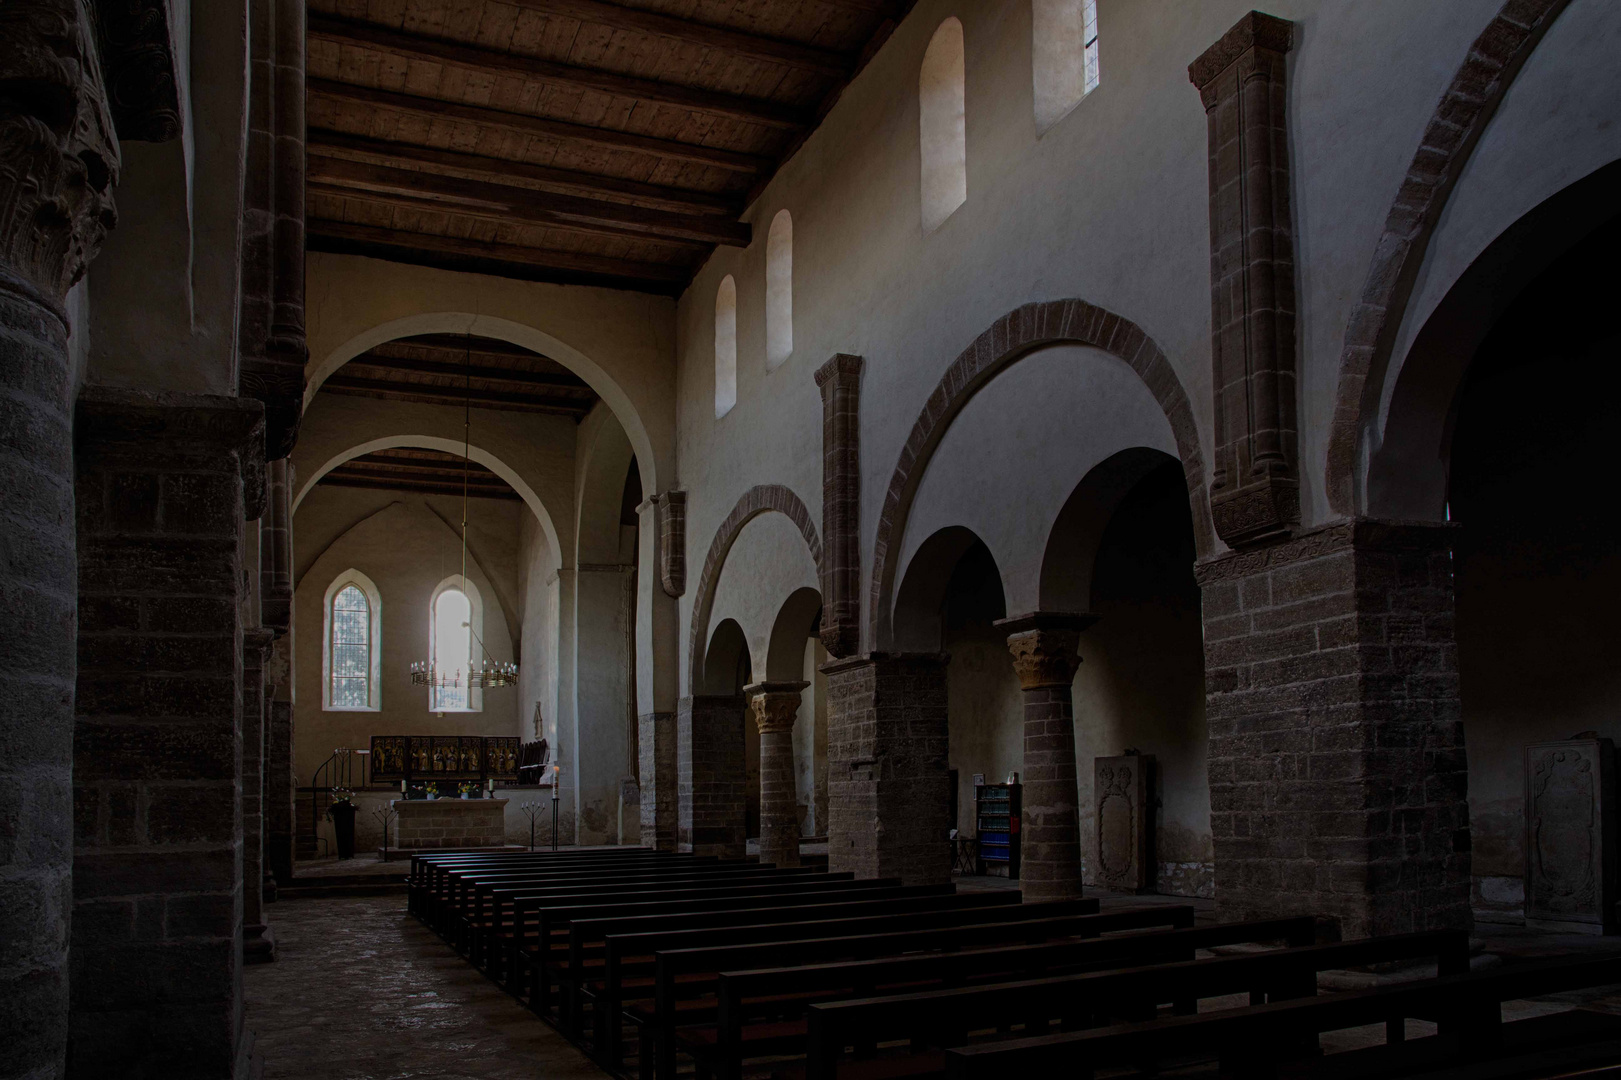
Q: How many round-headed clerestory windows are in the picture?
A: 4